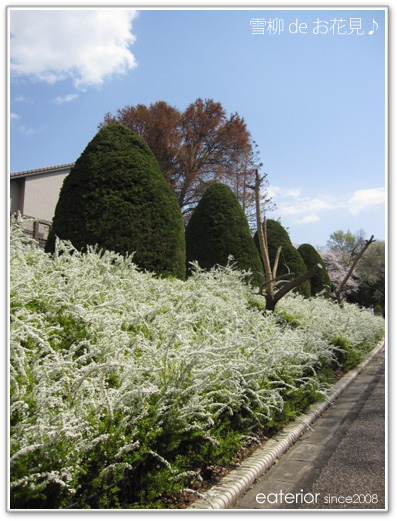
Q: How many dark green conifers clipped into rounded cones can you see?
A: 4